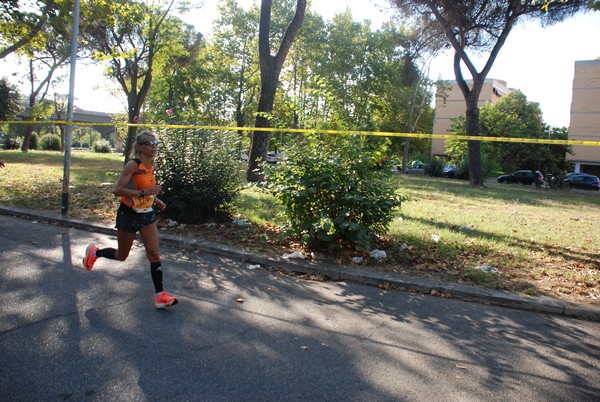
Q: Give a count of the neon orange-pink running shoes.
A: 2